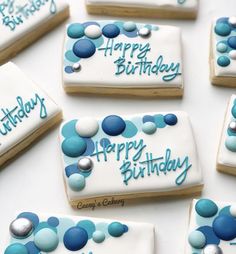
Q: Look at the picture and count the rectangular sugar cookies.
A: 9